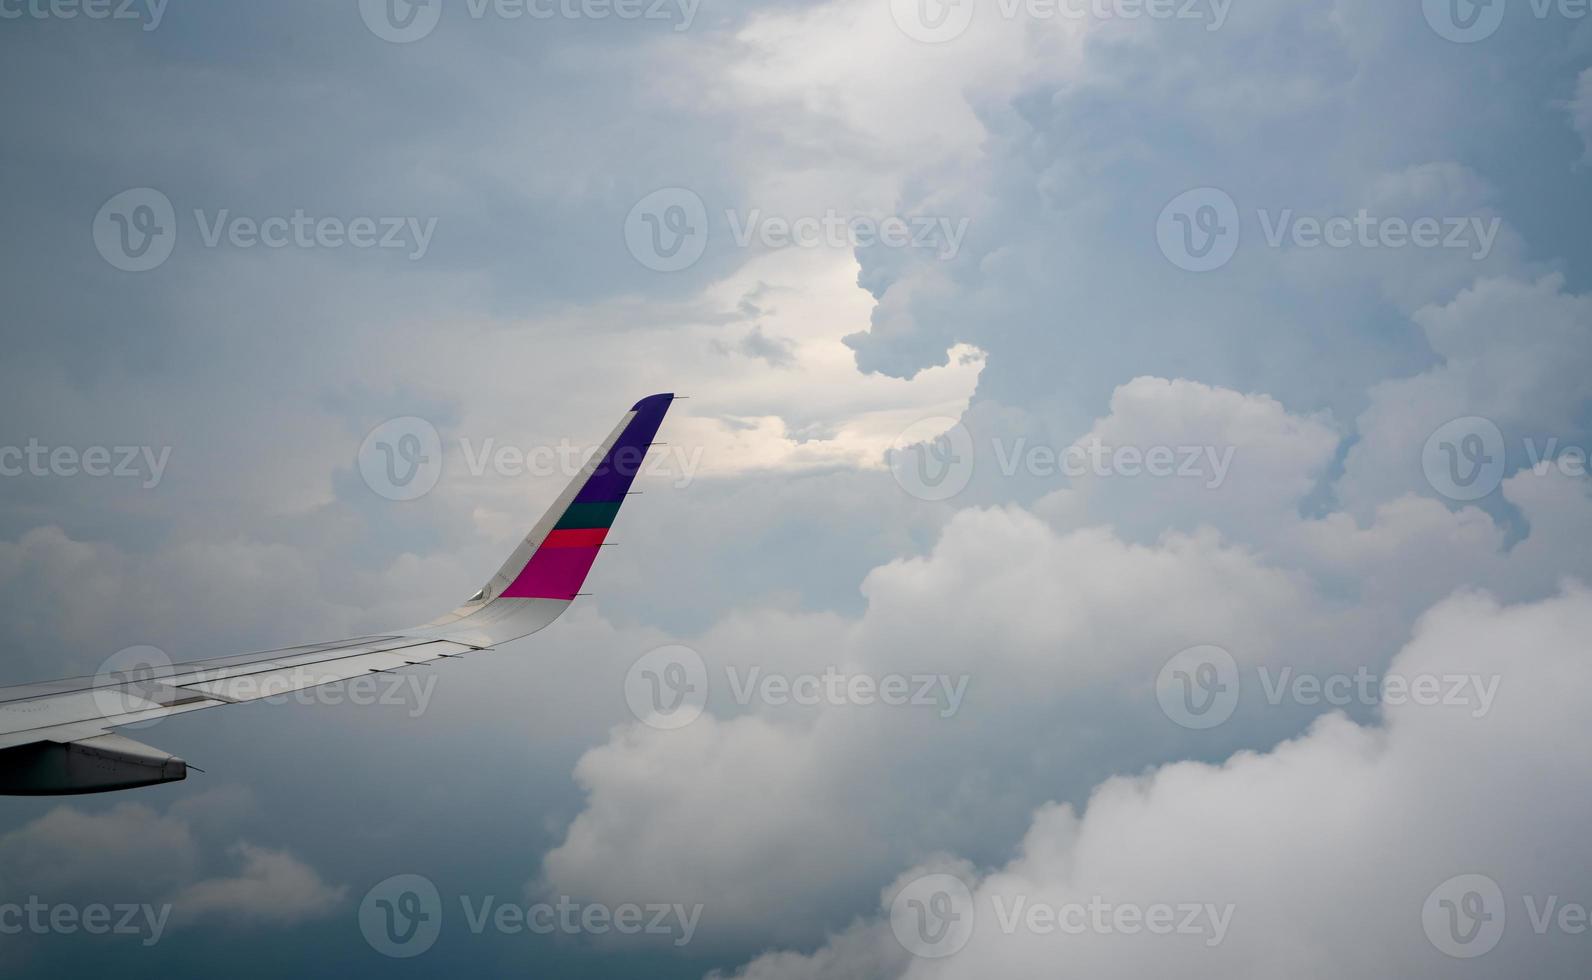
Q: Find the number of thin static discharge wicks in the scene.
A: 10